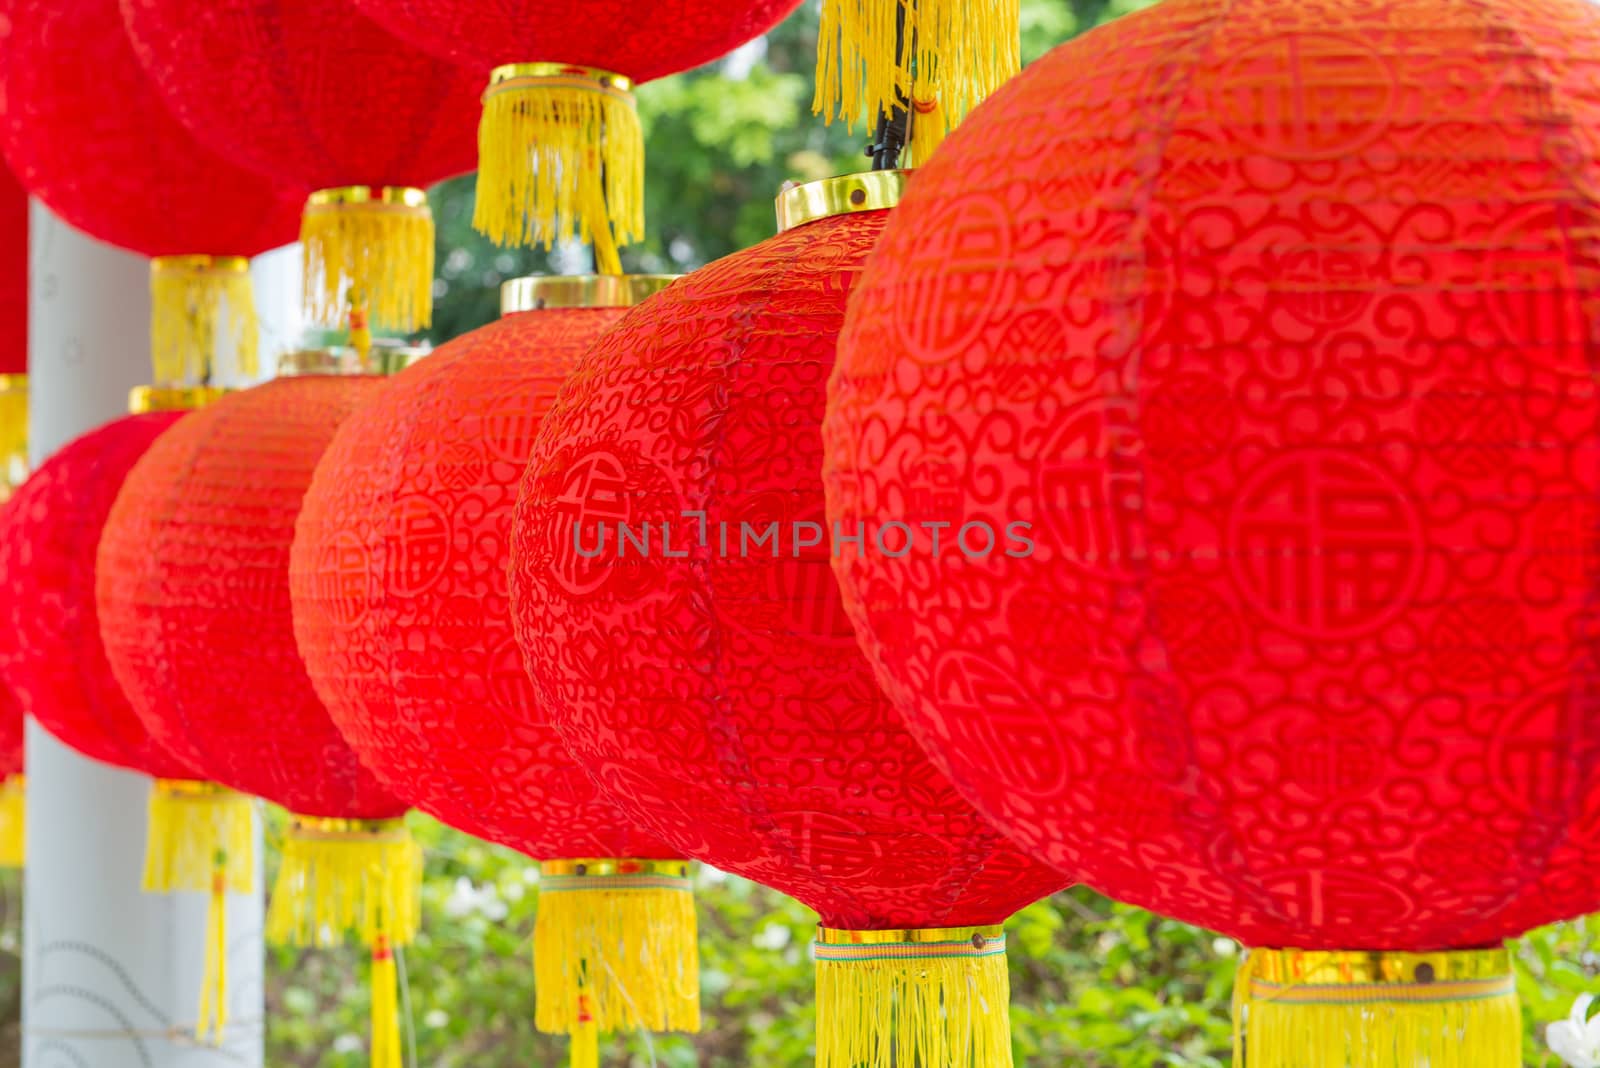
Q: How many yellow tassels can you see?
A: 11